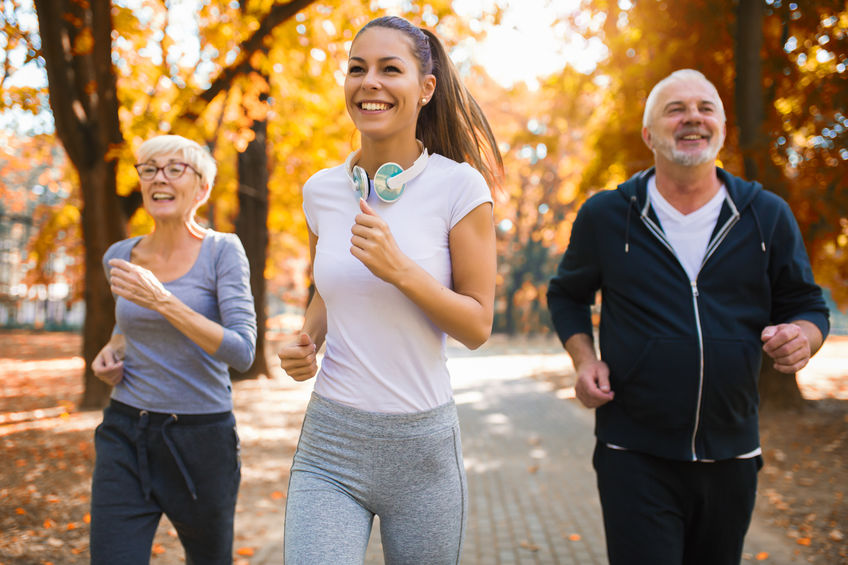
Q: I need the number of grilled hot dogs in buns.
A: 0